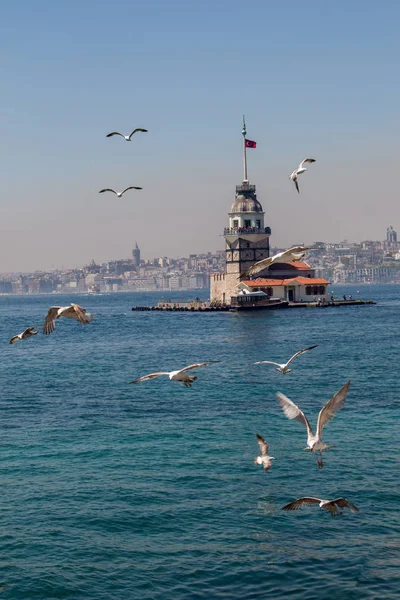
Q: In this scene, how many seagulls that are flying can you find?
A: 11